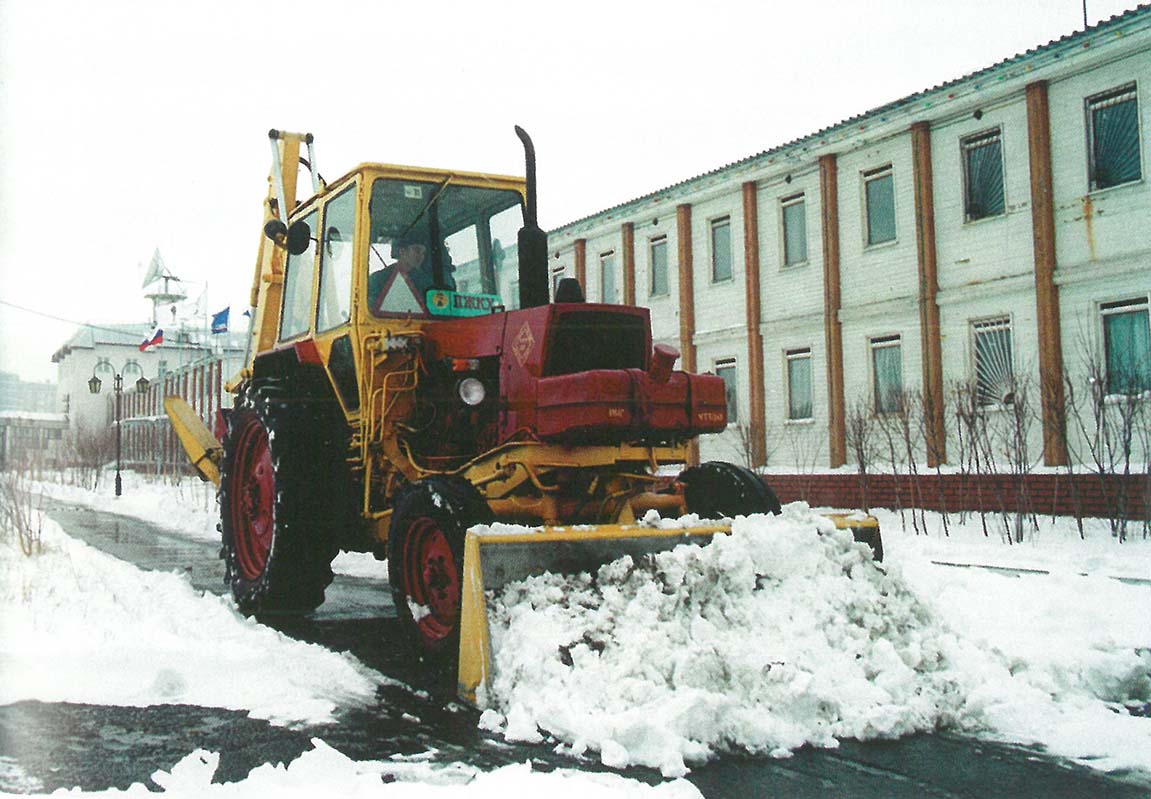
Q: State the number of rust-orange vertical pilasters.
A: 7